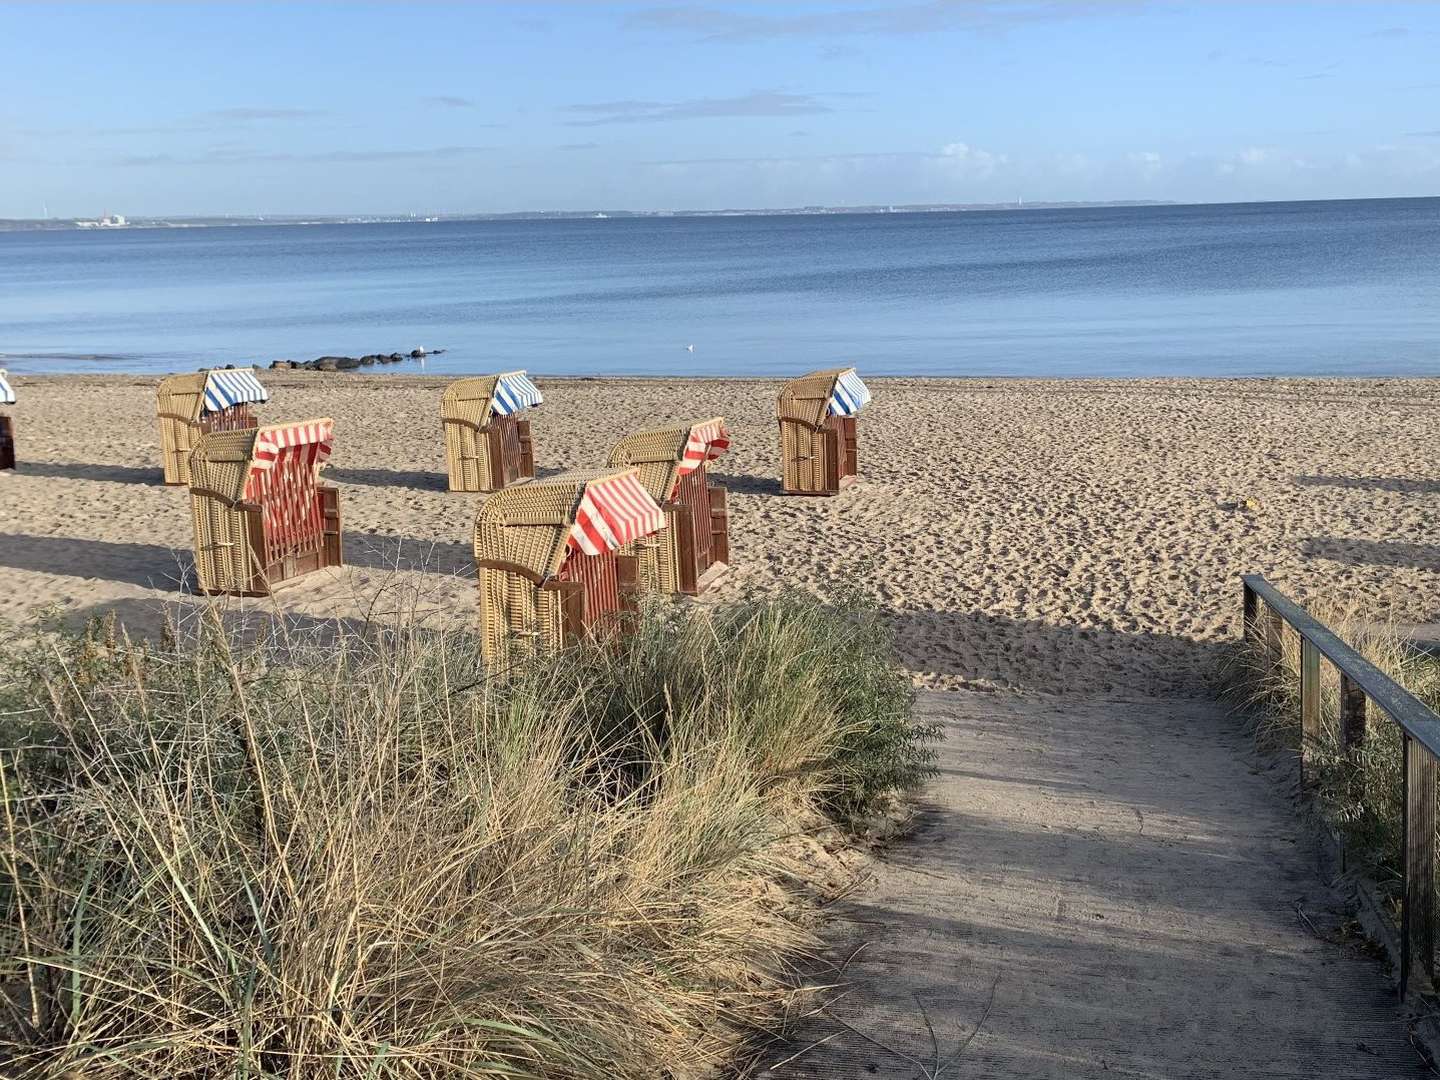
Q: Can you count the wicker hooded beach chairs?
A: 7